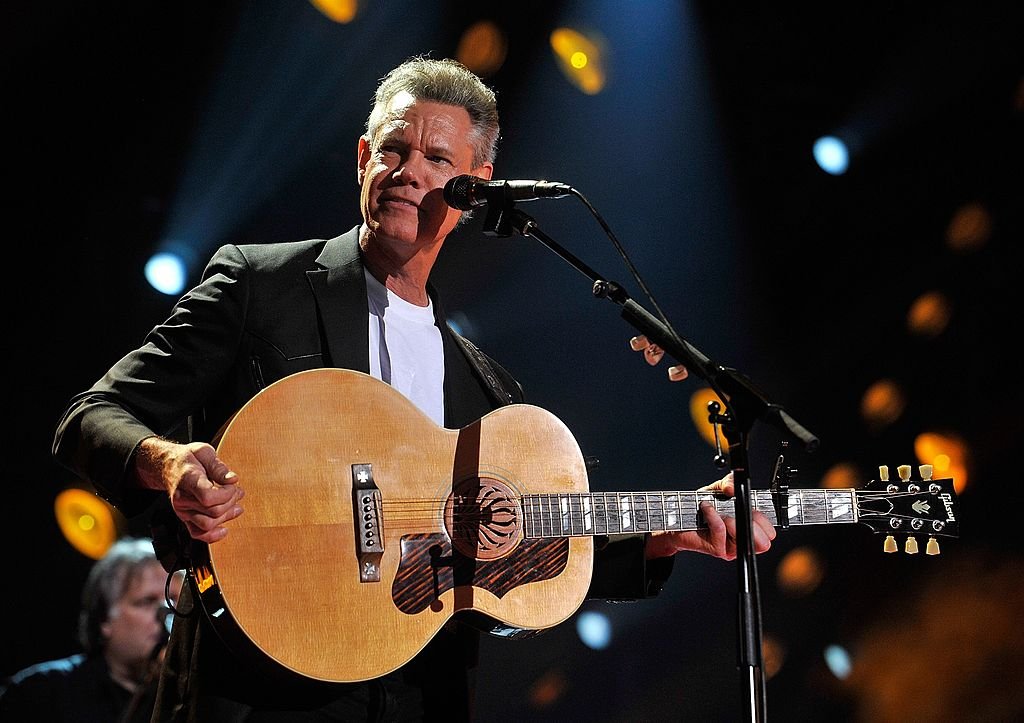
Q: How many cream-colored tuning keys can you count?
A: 6